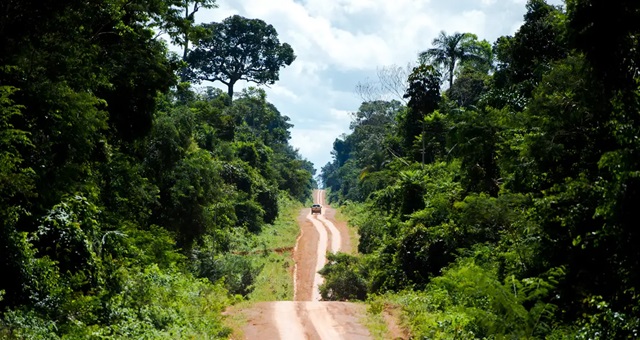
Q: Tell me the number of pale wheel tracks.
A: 2